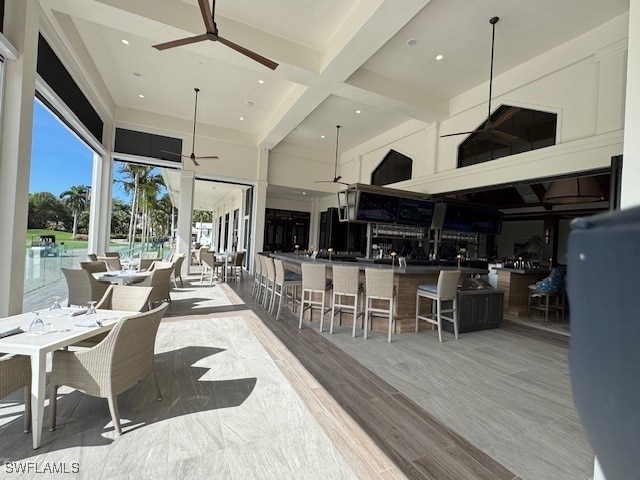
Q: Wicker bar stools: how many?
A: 8